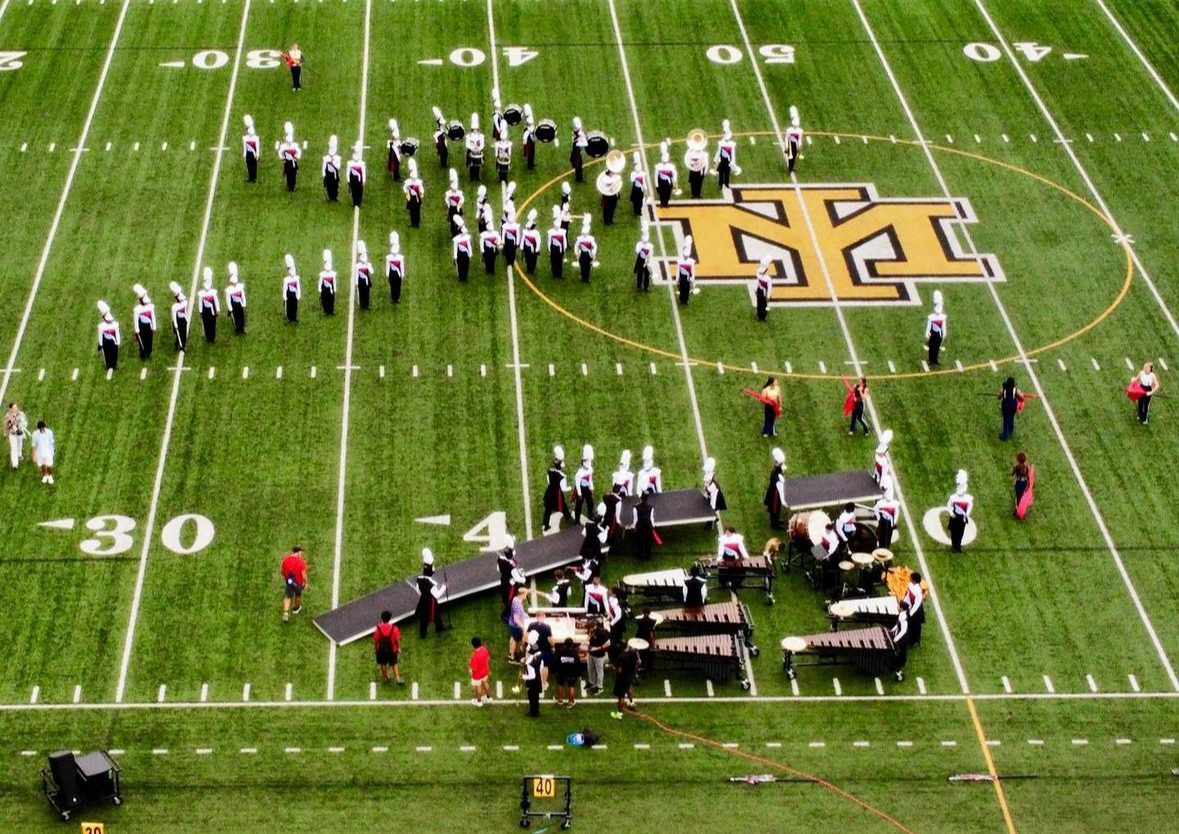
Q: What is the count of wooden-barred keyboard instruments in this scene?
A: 4